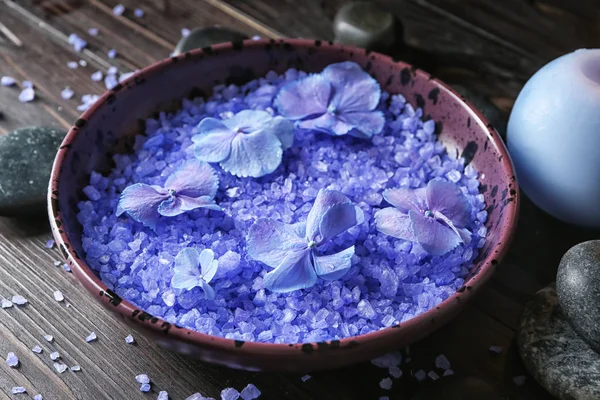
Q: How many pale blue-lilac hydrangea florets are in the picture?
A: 6